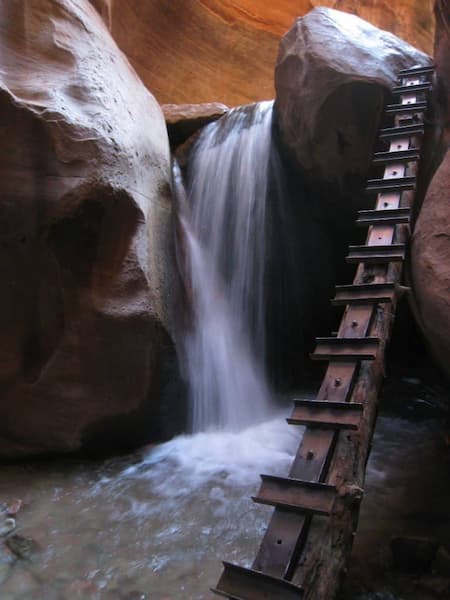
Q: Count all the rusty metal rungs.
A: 13